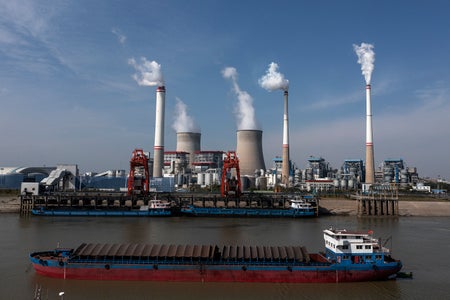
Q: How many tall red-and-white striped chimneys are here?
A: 3